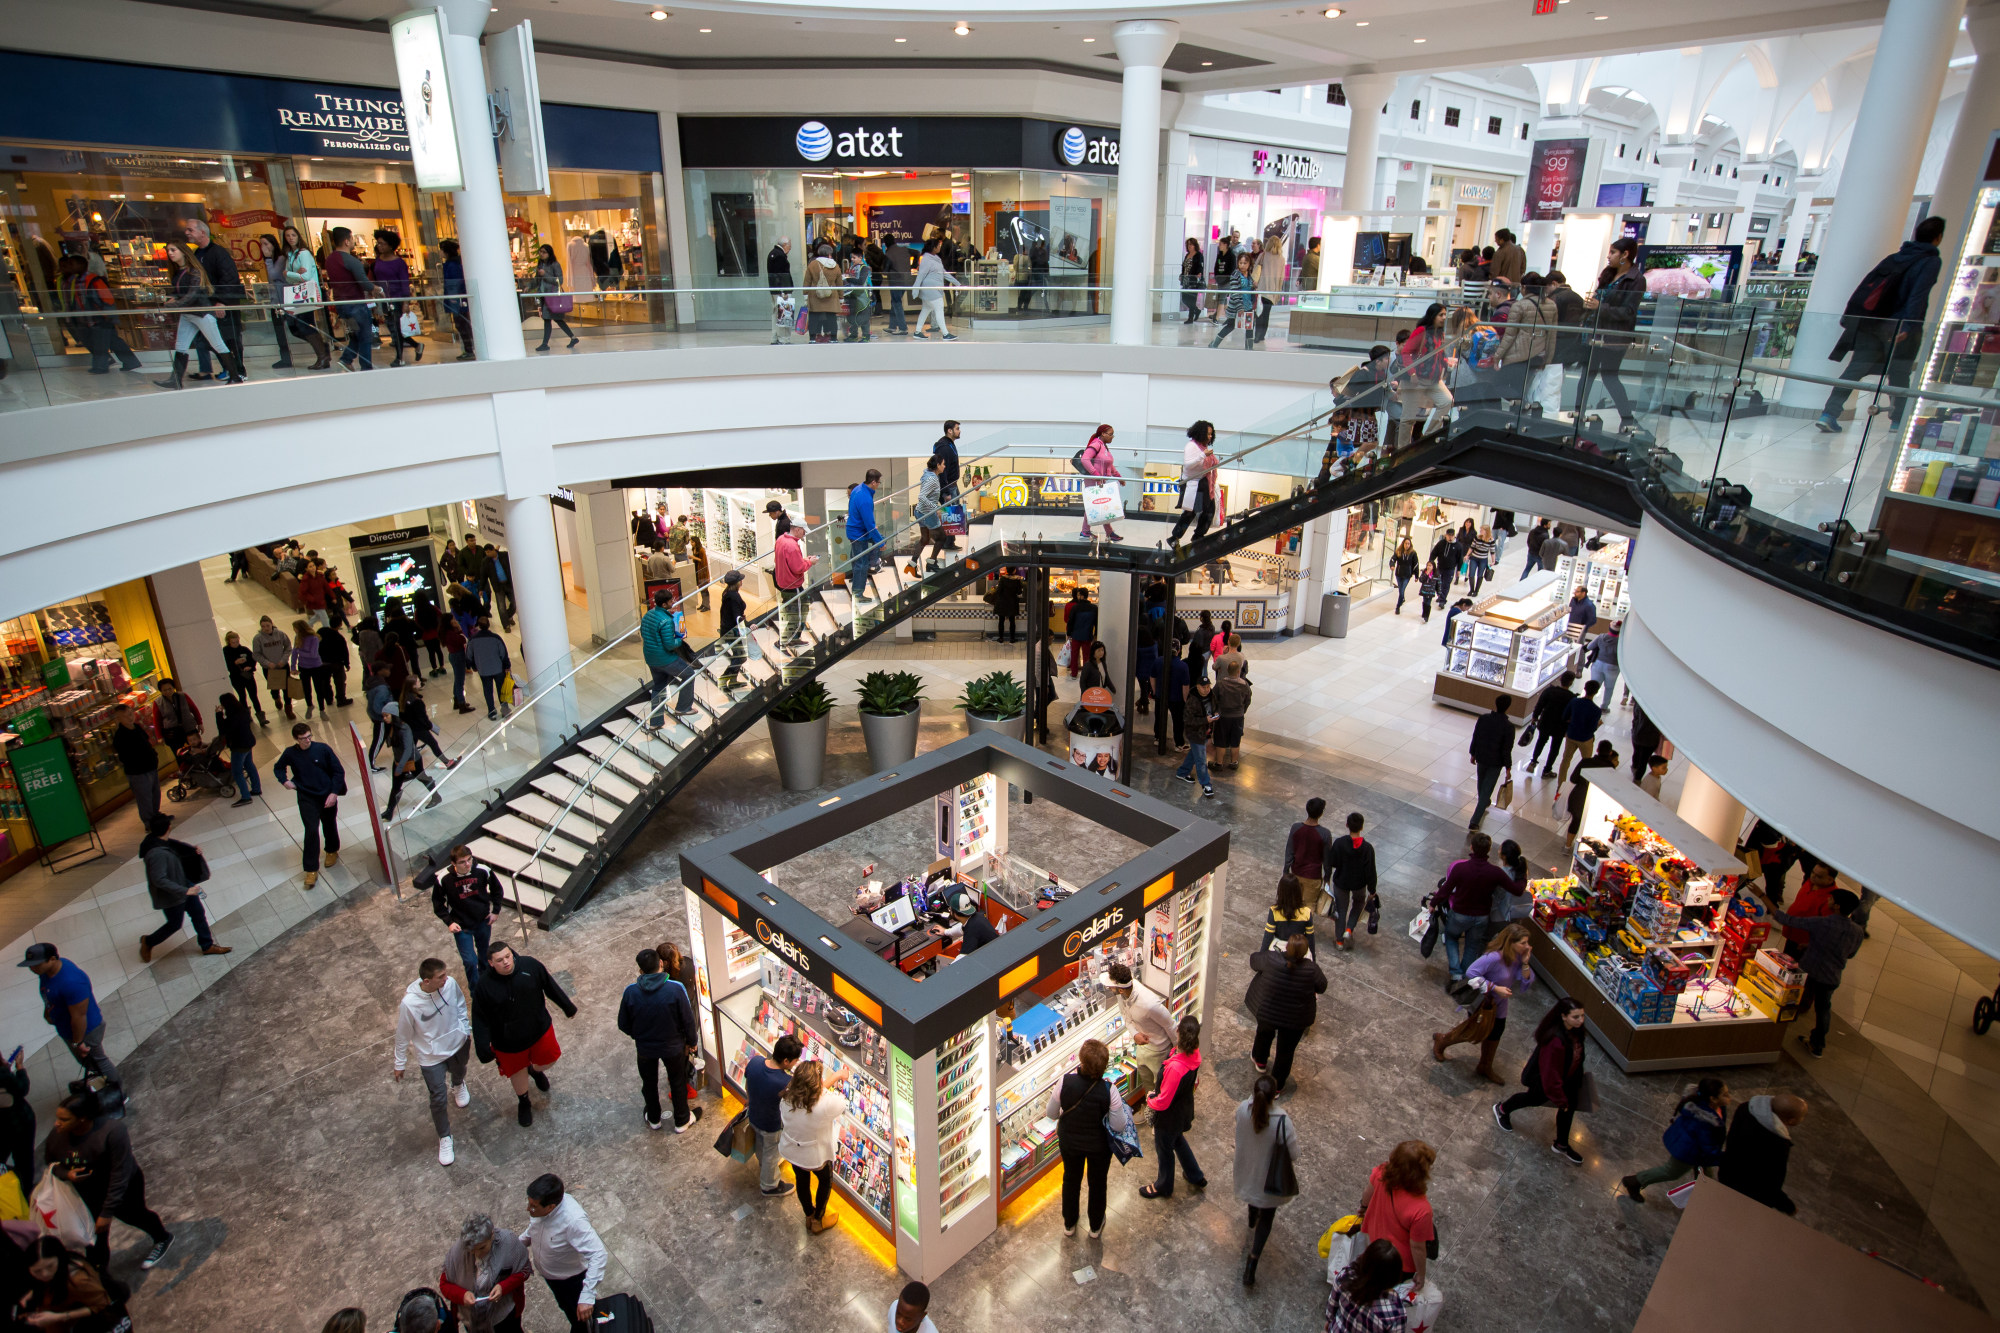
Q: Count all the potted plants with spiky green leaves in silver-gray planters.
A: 3